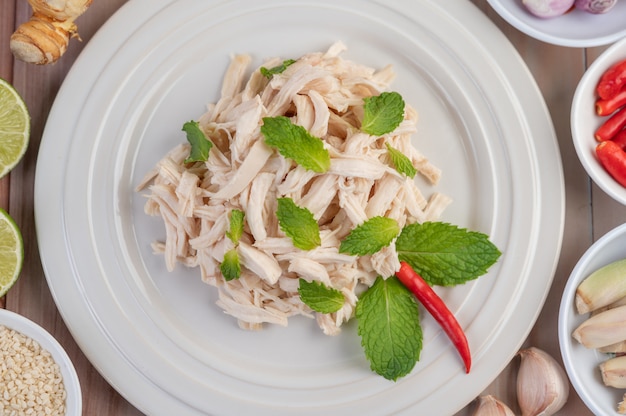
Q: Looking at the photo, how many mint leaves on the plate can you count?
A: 12